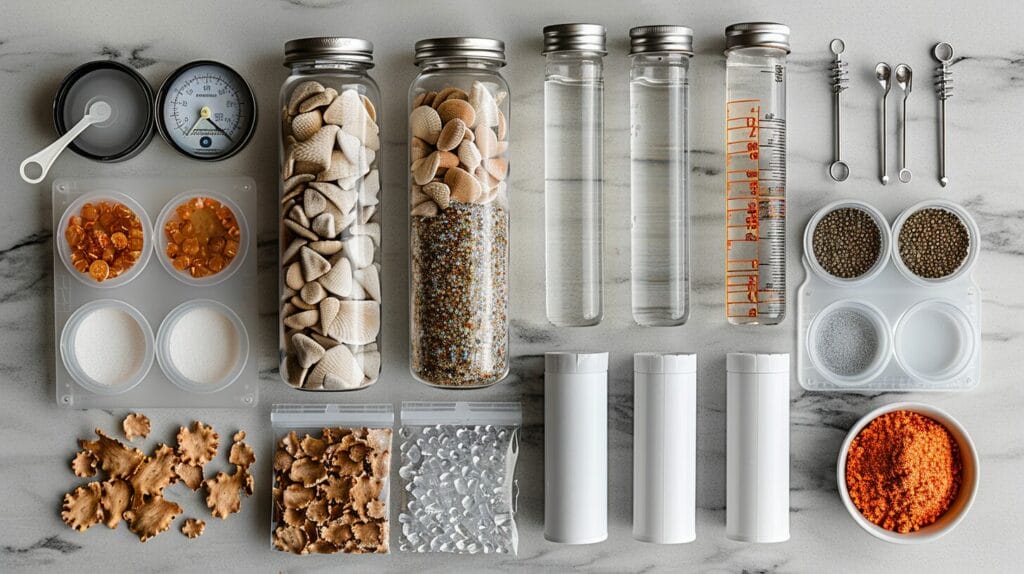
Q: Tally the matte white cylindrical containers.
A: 3